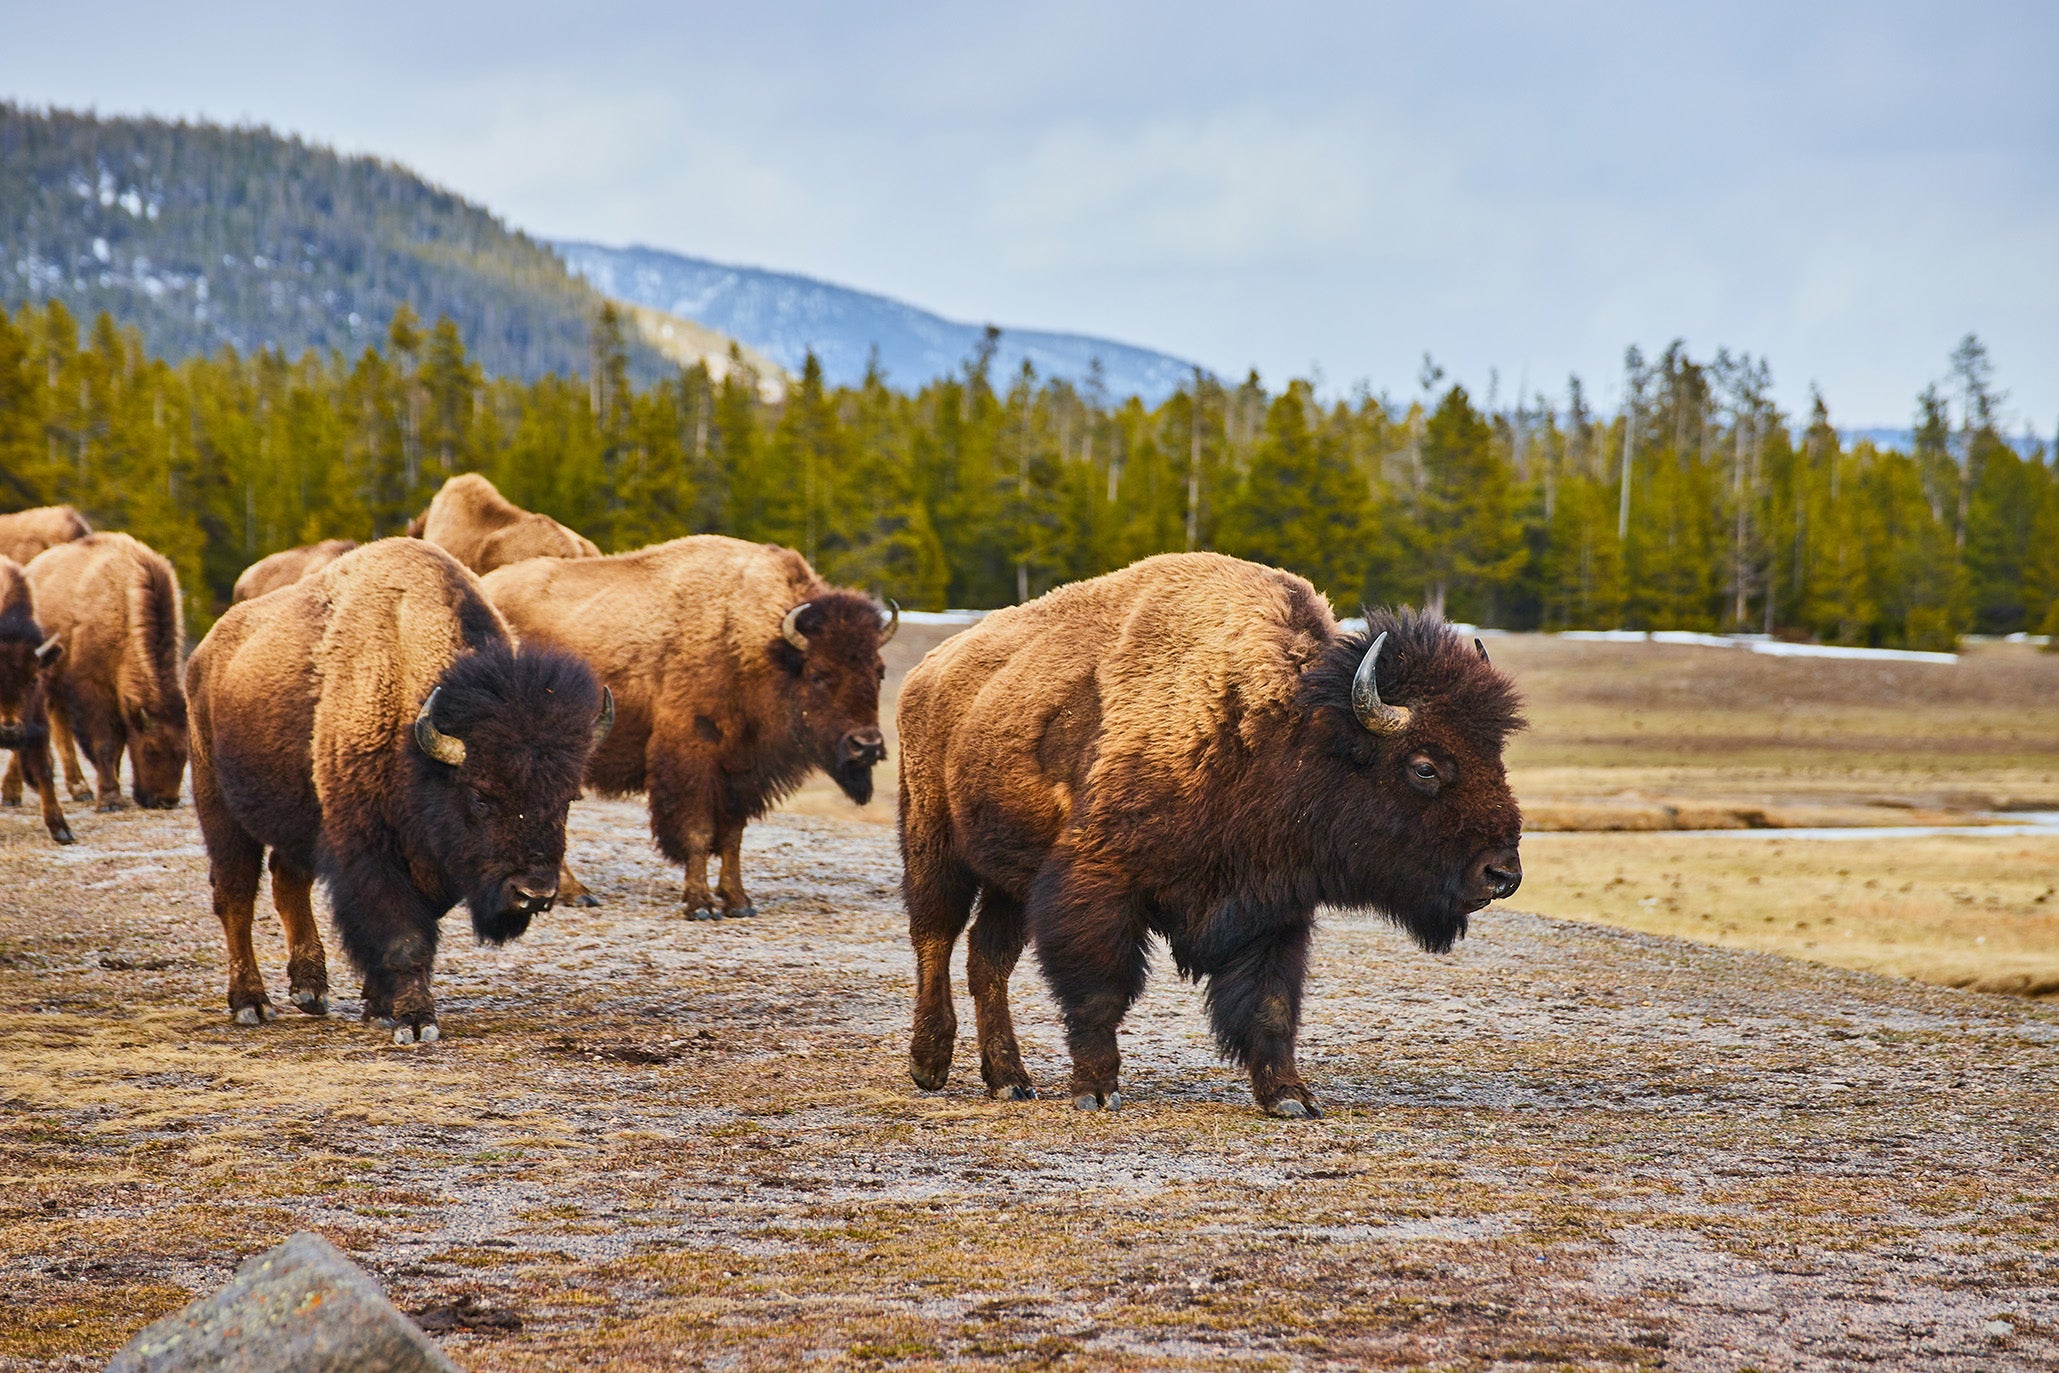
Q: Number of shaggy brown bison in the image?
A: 8